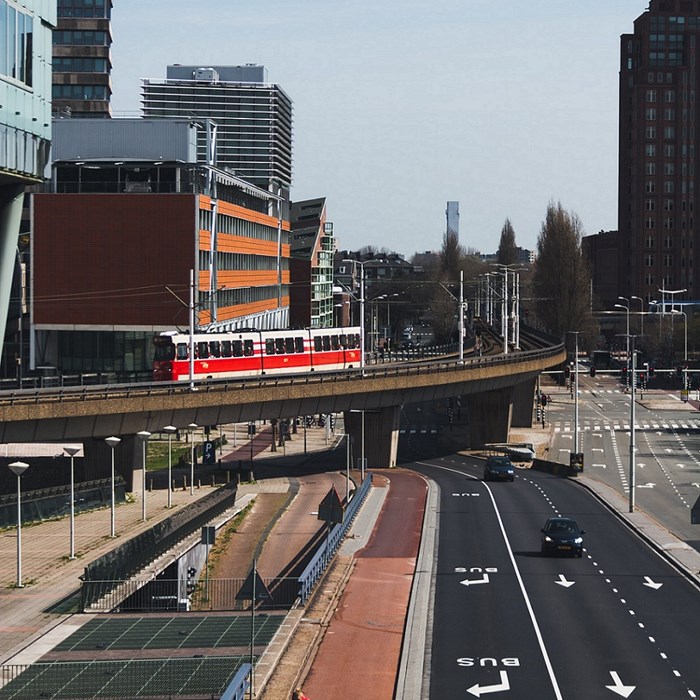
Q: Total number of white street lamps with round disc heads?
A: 6